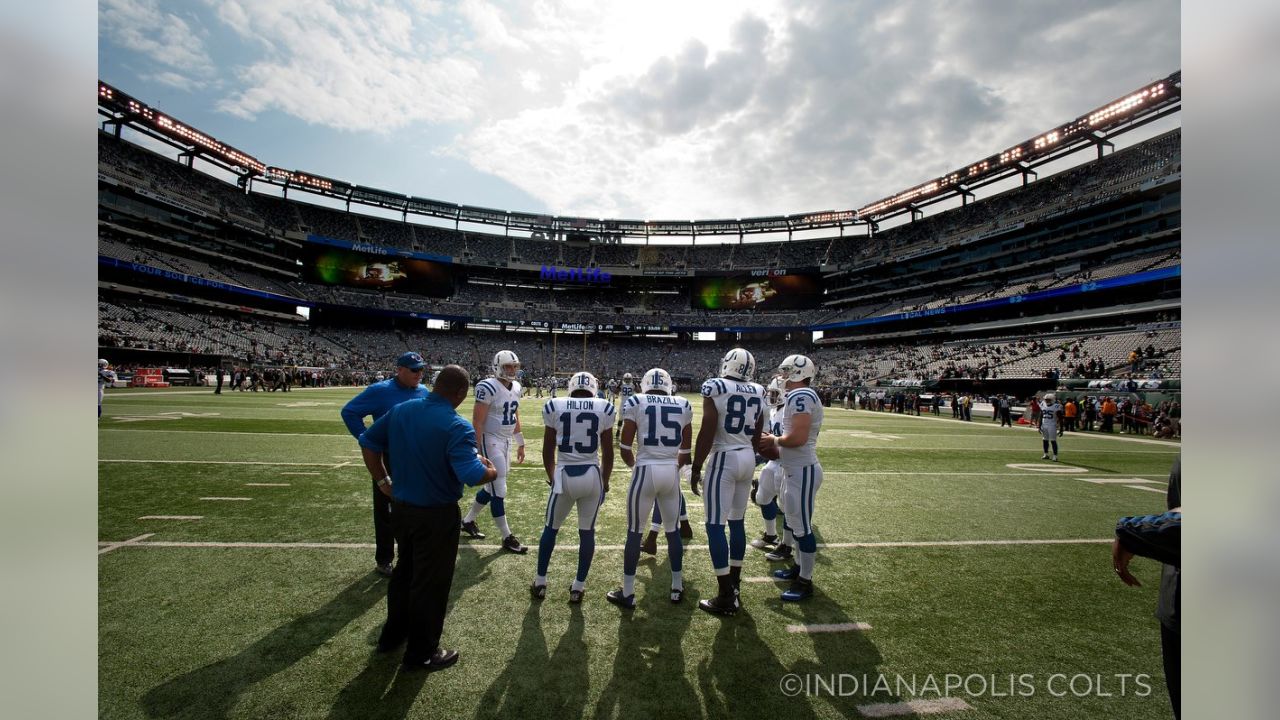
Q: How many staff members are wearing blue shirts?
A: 2